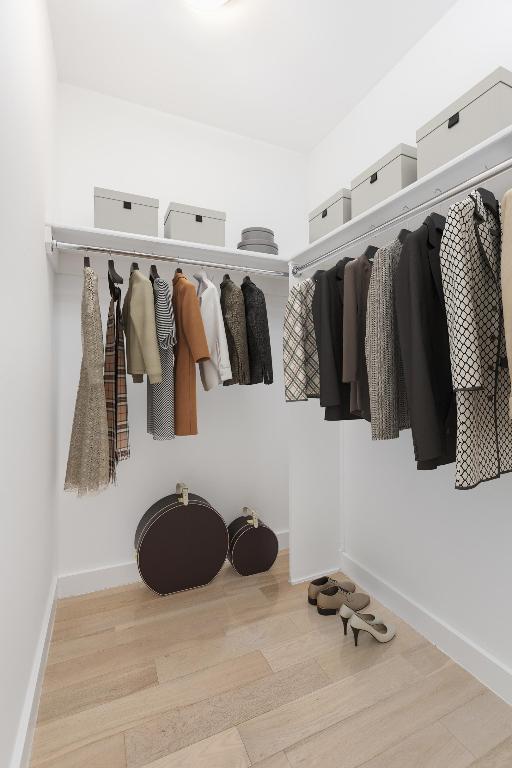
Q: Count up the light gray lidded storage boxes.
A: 5